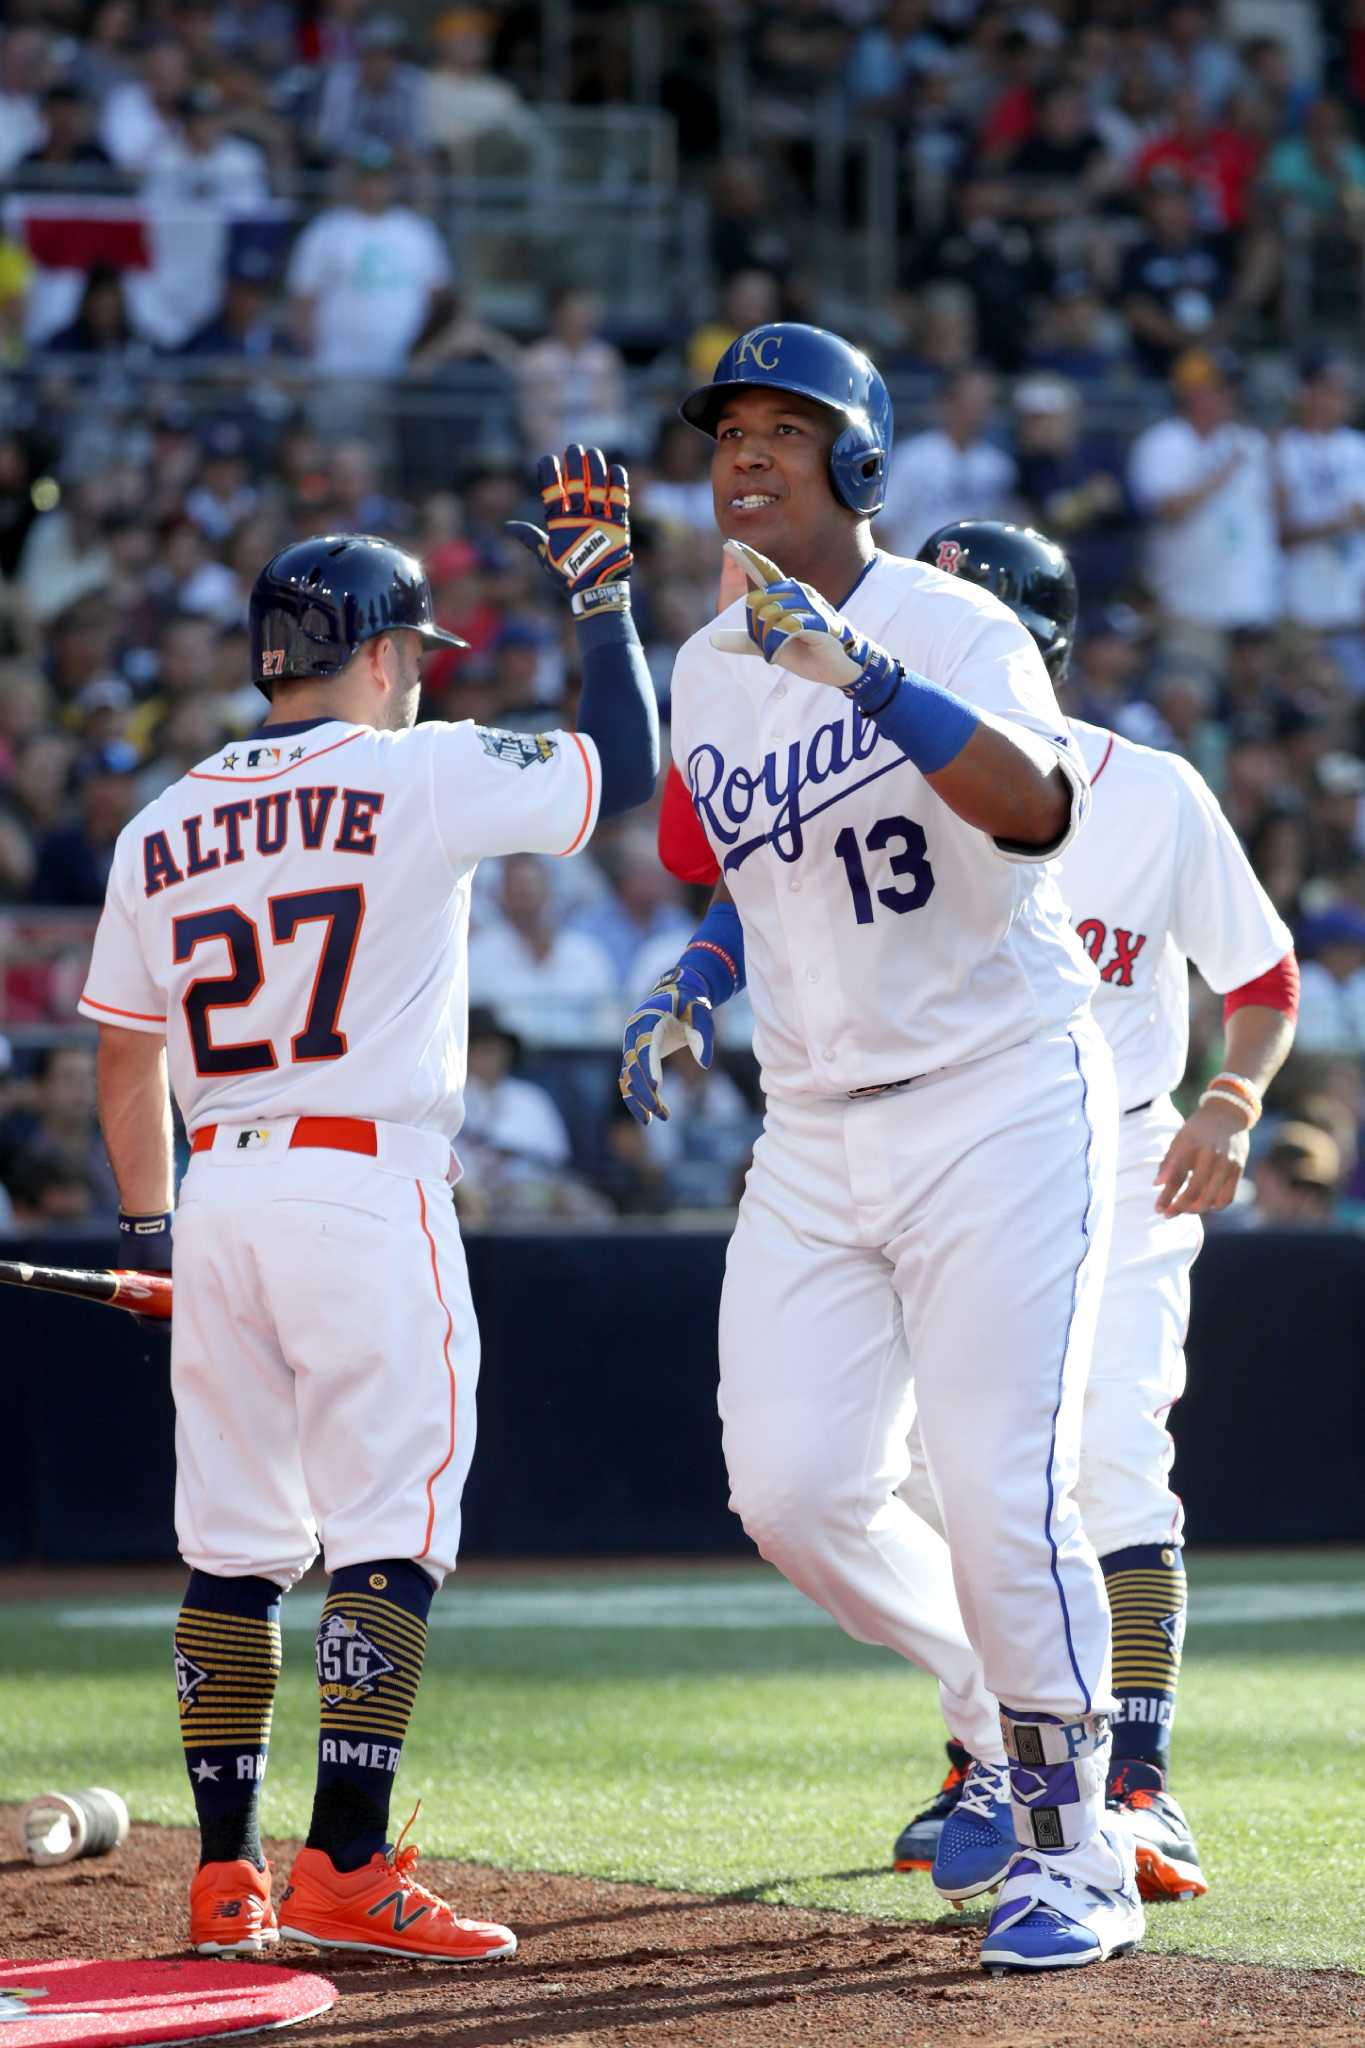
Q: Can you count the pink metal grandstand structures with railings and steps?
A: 0